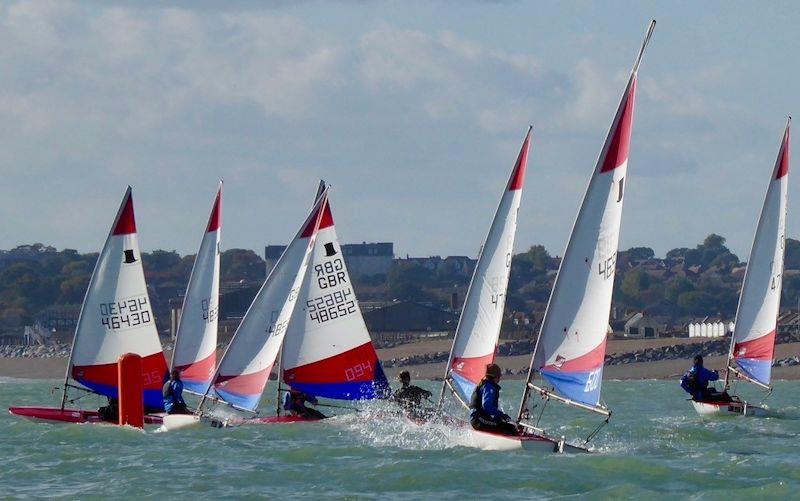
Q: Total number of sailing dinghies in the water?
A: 7